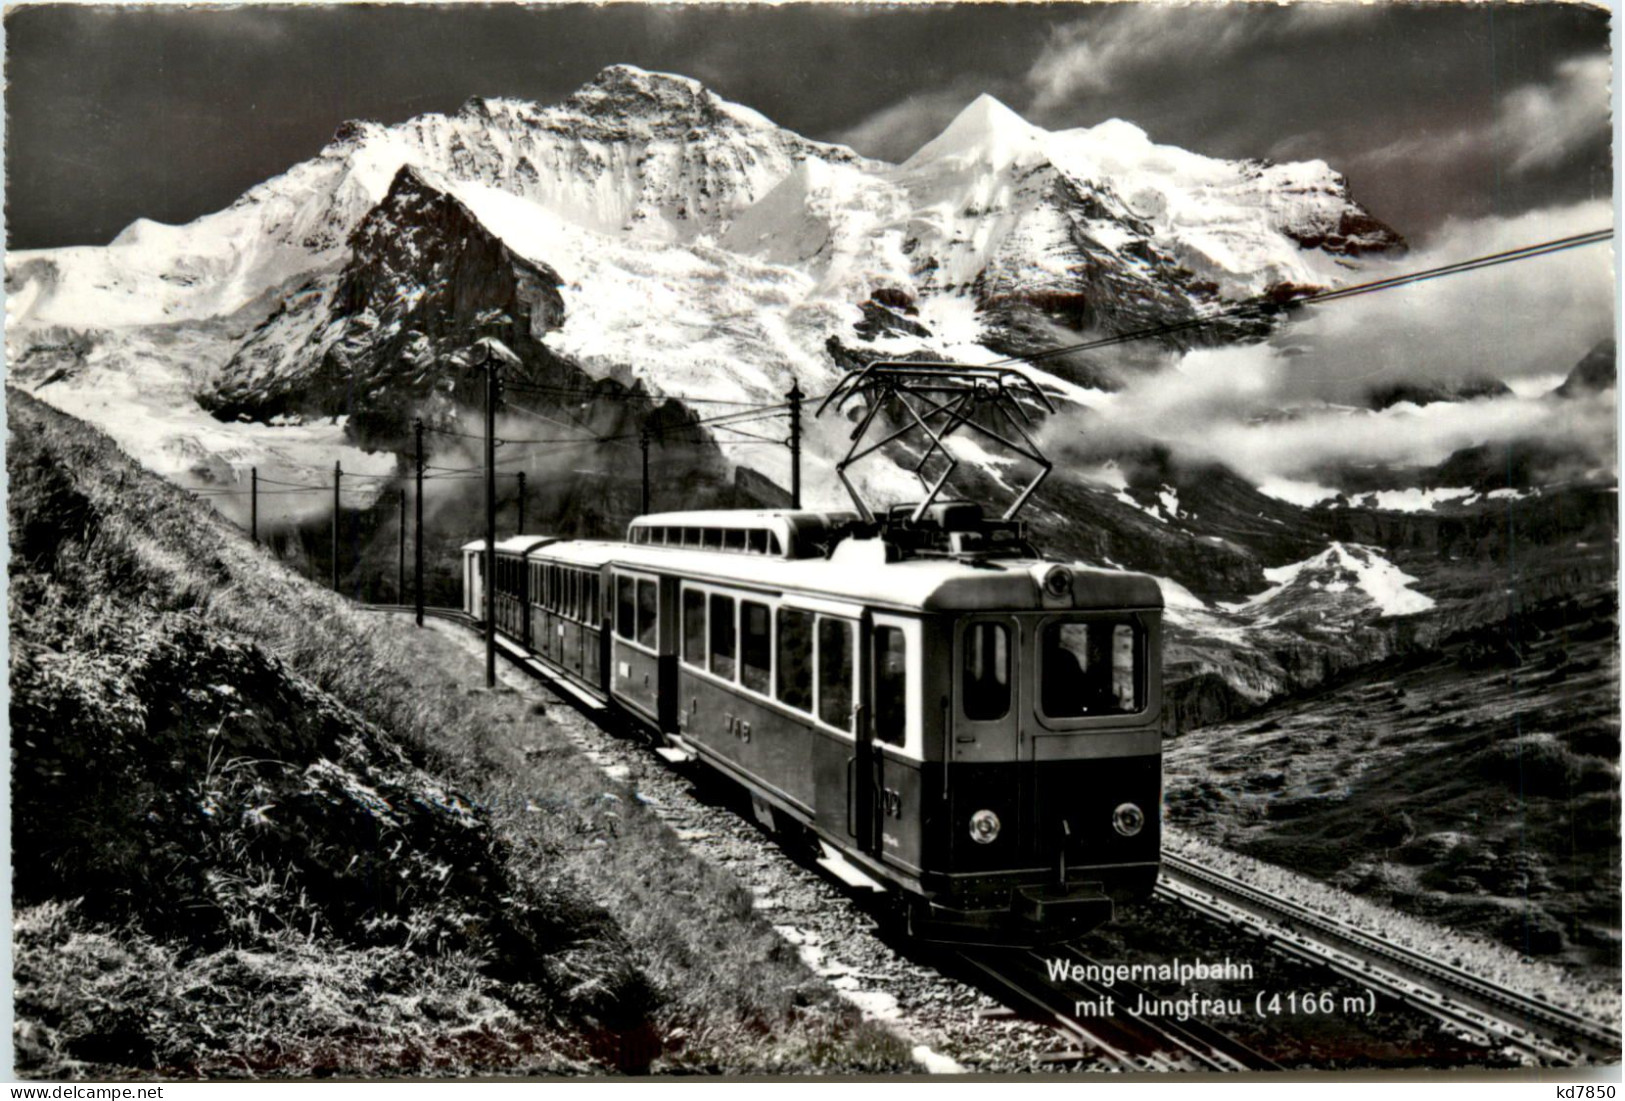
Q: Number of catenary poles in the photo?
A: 8